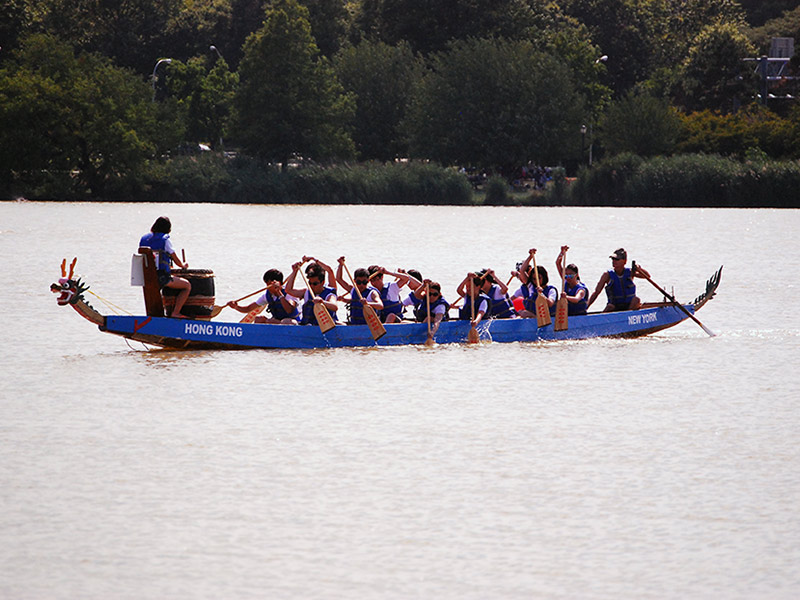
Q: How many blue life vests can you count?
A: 13